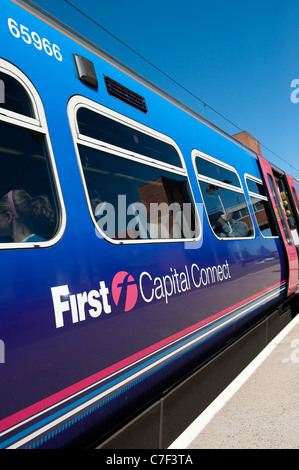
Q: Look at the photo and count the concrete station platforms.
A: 1